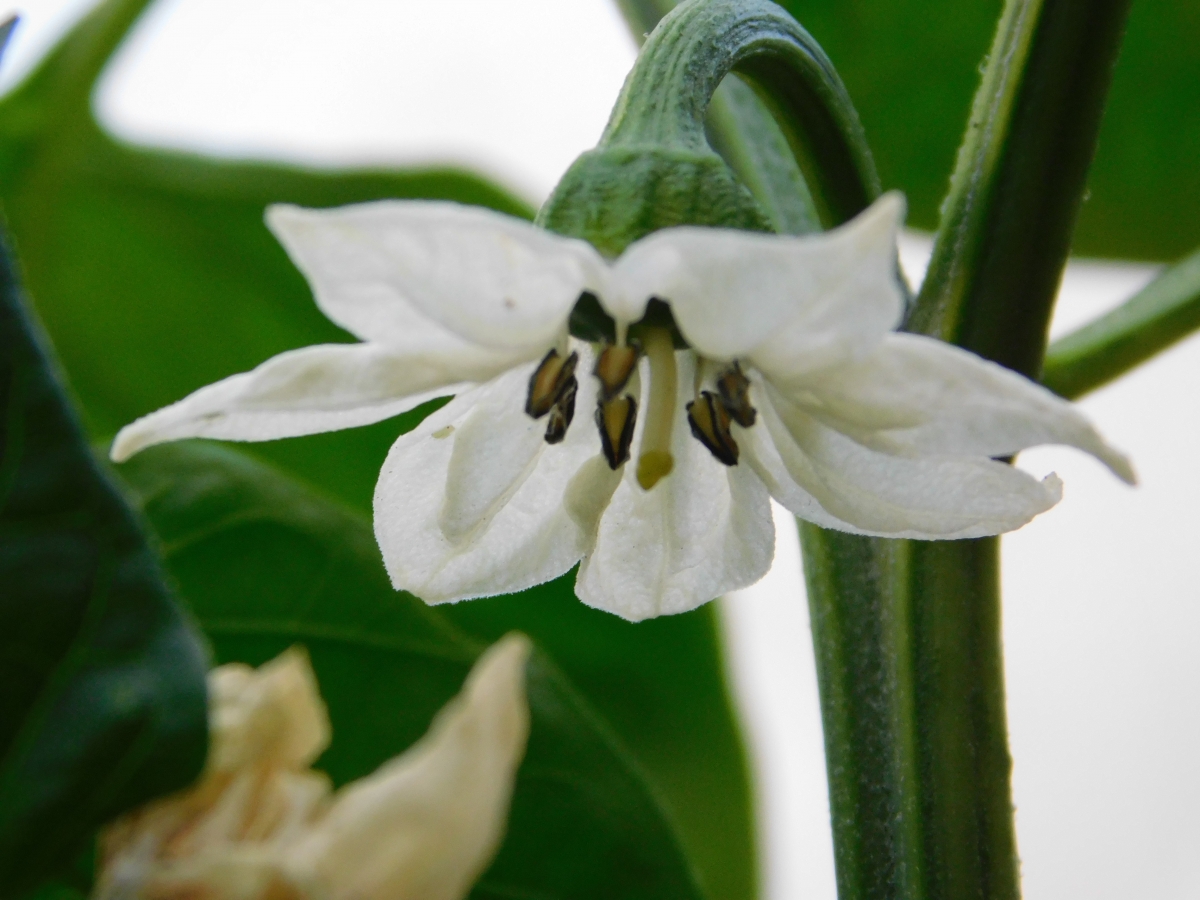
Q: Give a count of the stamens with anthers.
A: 6